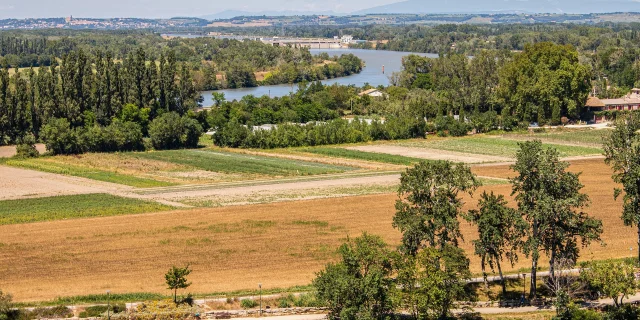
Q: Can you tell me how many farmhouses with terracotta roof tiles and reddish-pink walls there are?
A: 1